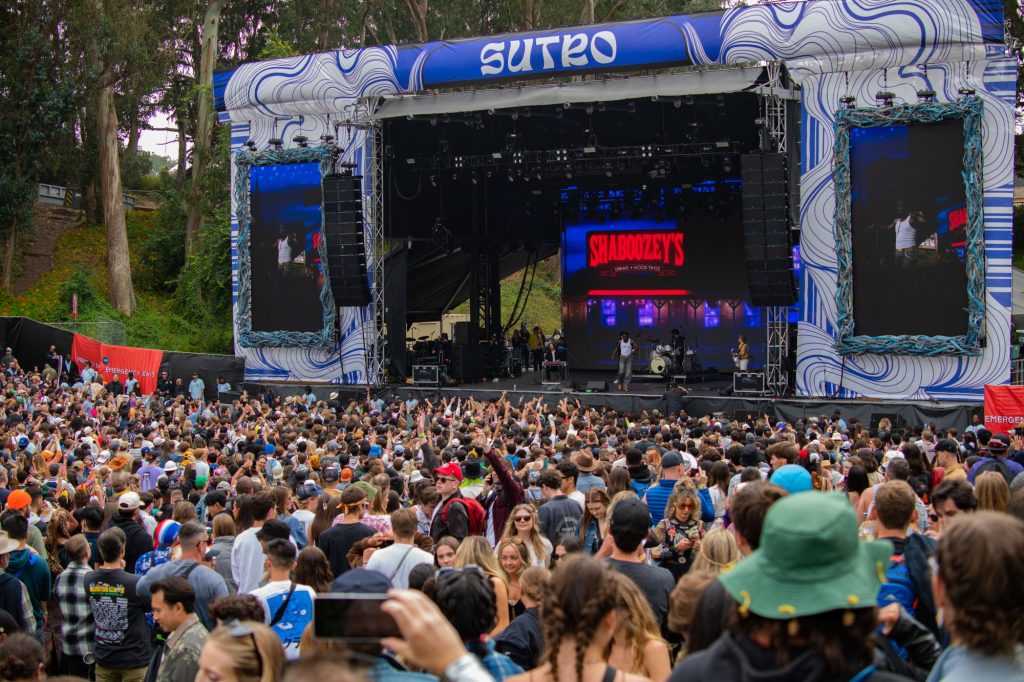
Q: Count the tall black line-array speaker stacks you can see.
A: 2